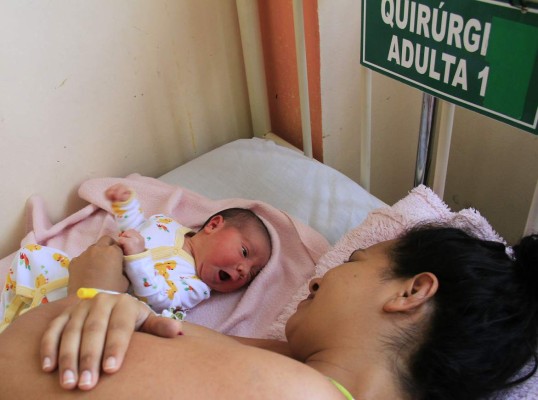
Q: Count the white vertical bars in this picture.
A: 5